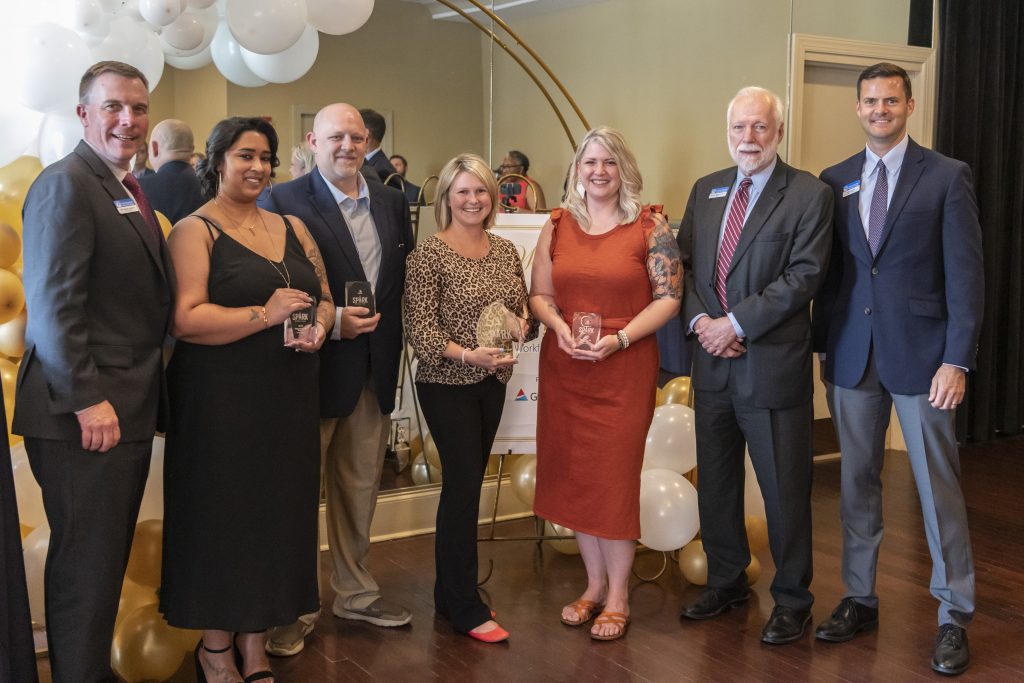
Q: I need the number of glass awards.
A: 4